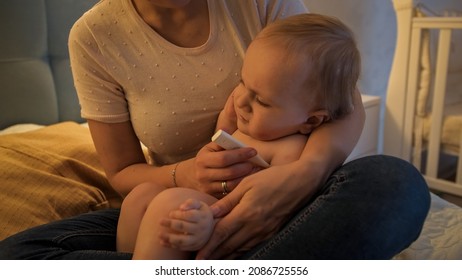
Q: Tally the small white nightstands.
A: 1